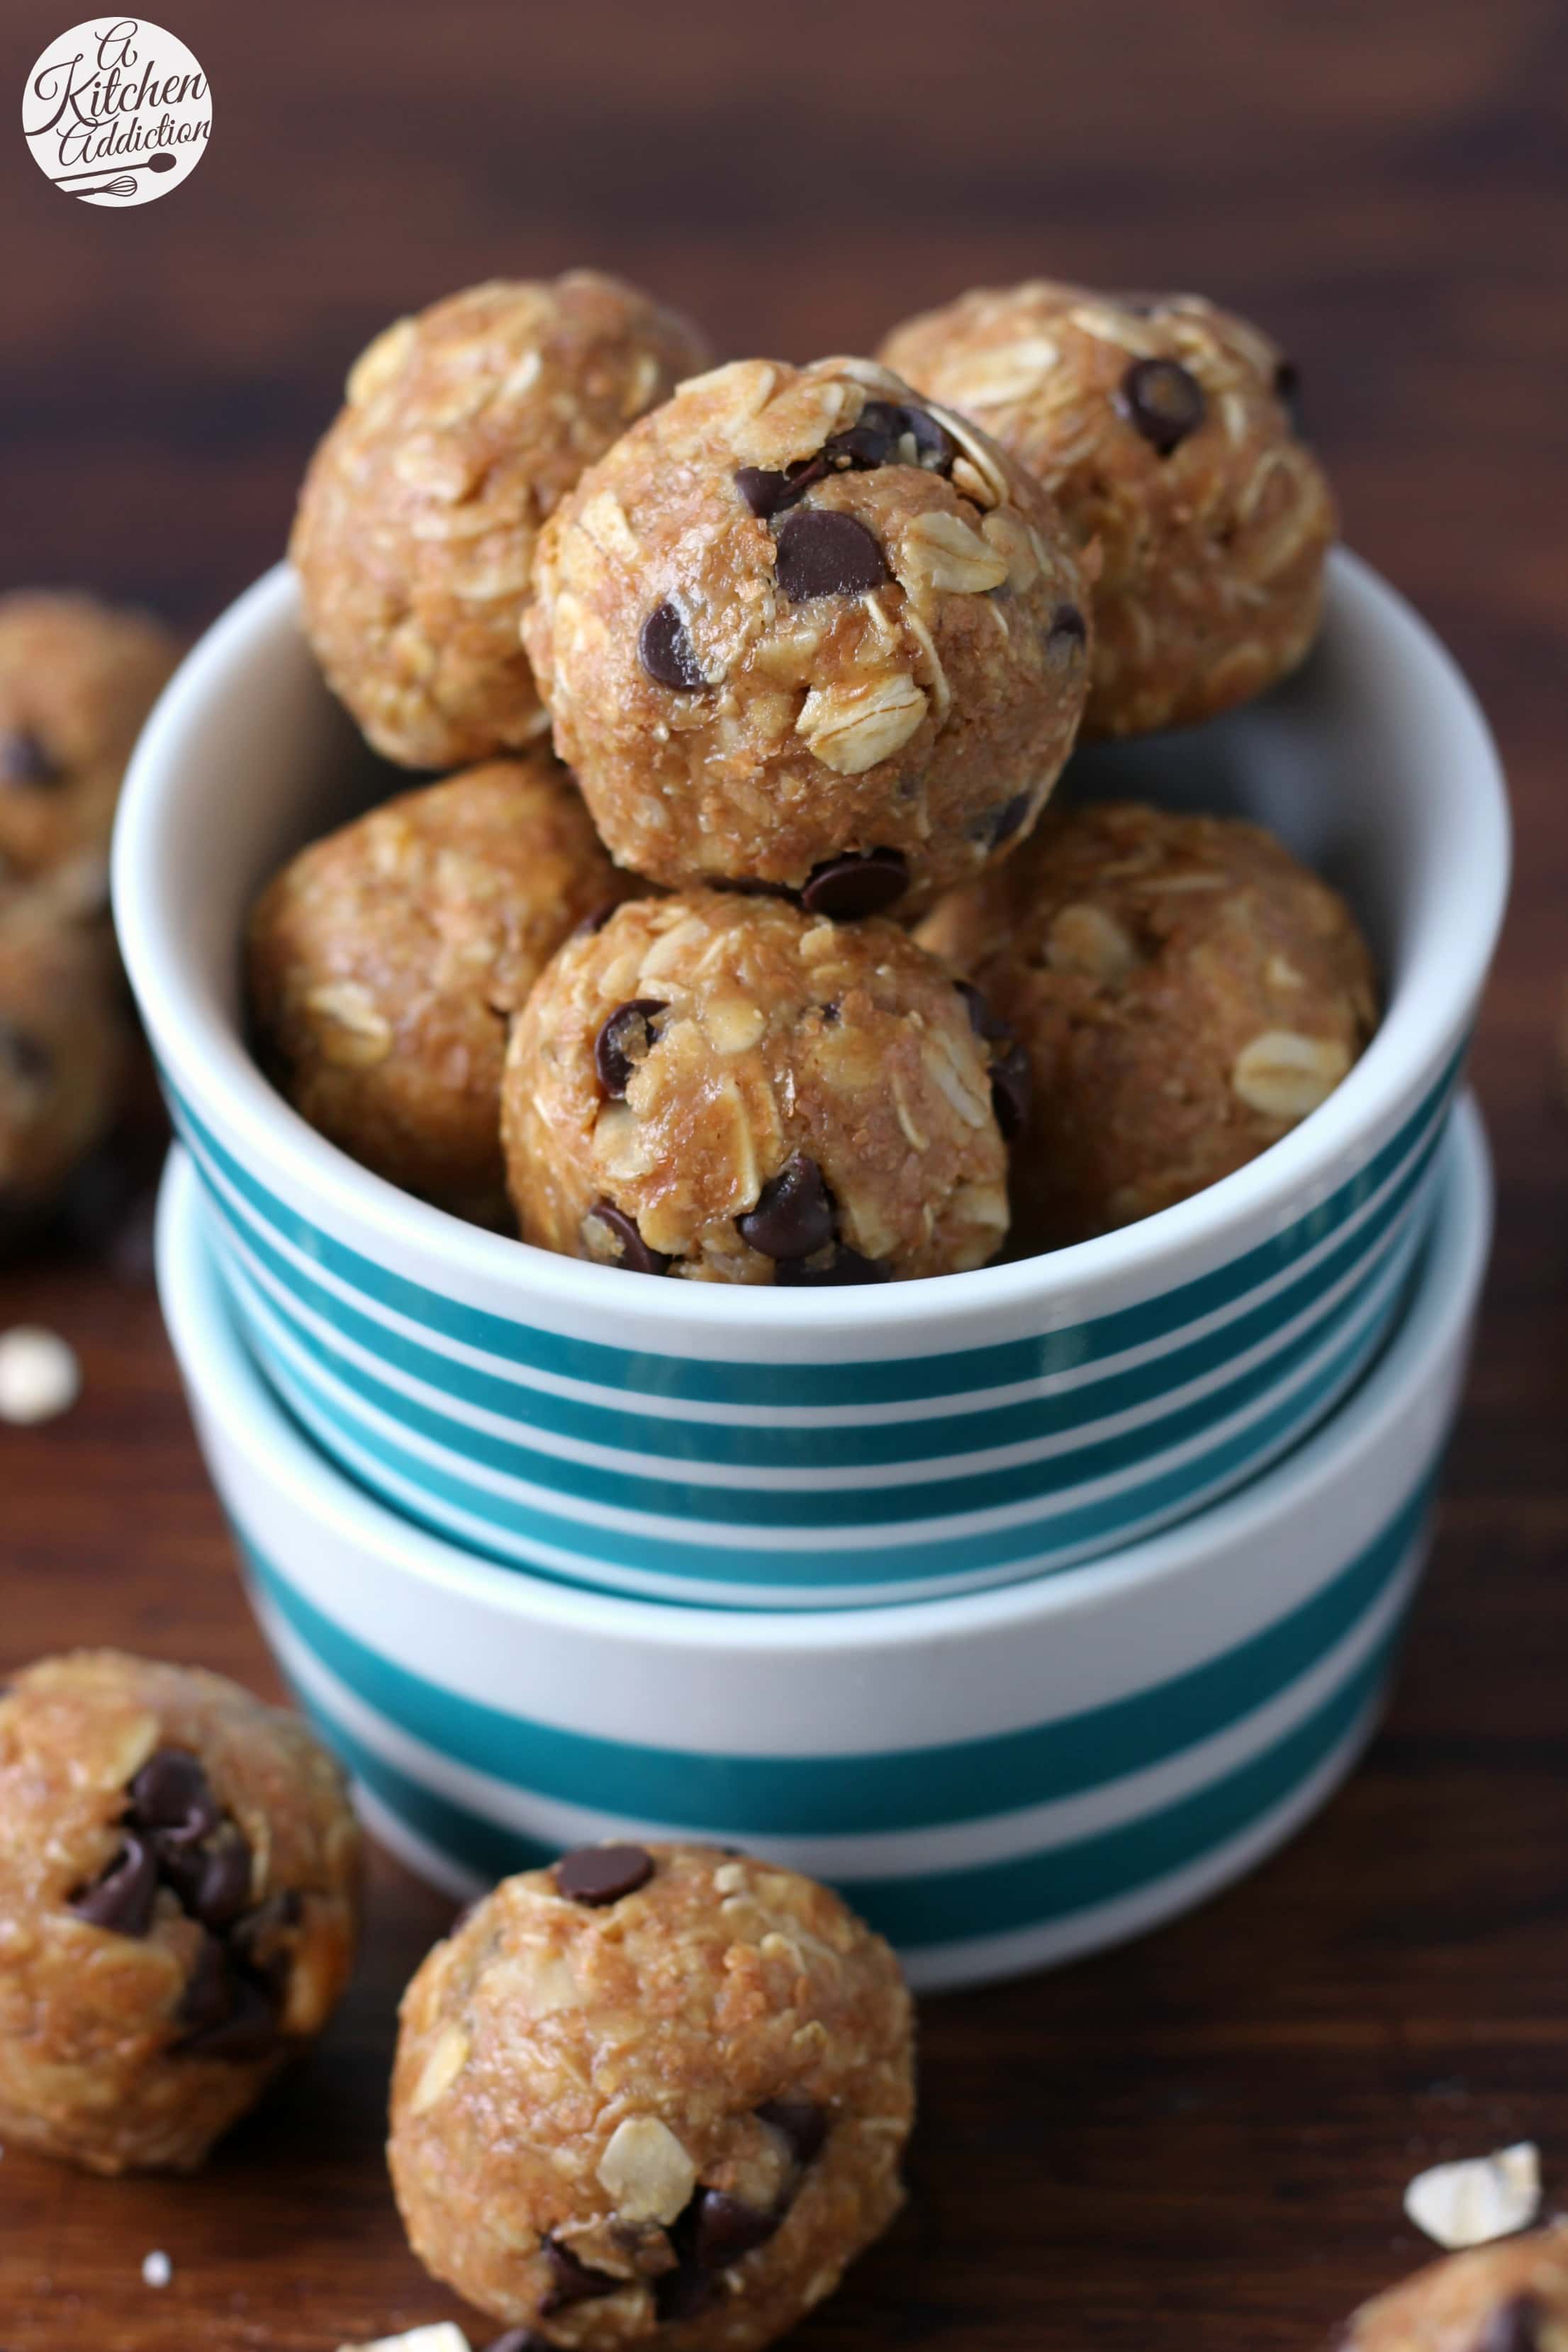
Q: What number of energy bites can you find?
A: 11